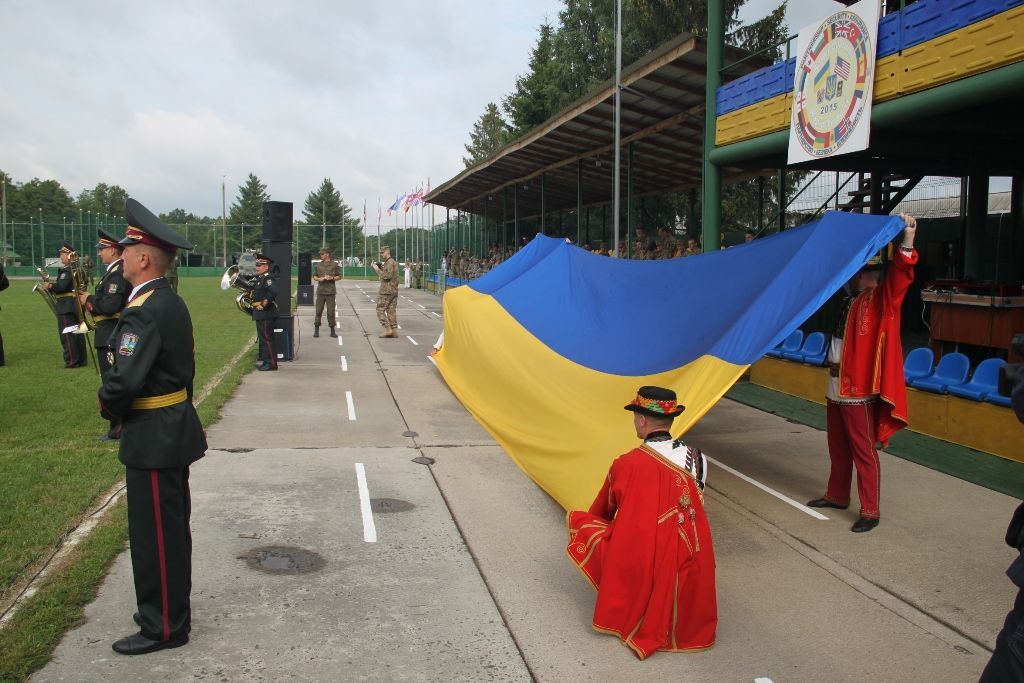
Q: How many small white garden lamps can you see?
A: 0